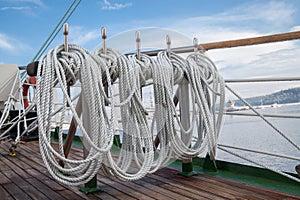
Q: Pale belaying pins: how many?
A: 5